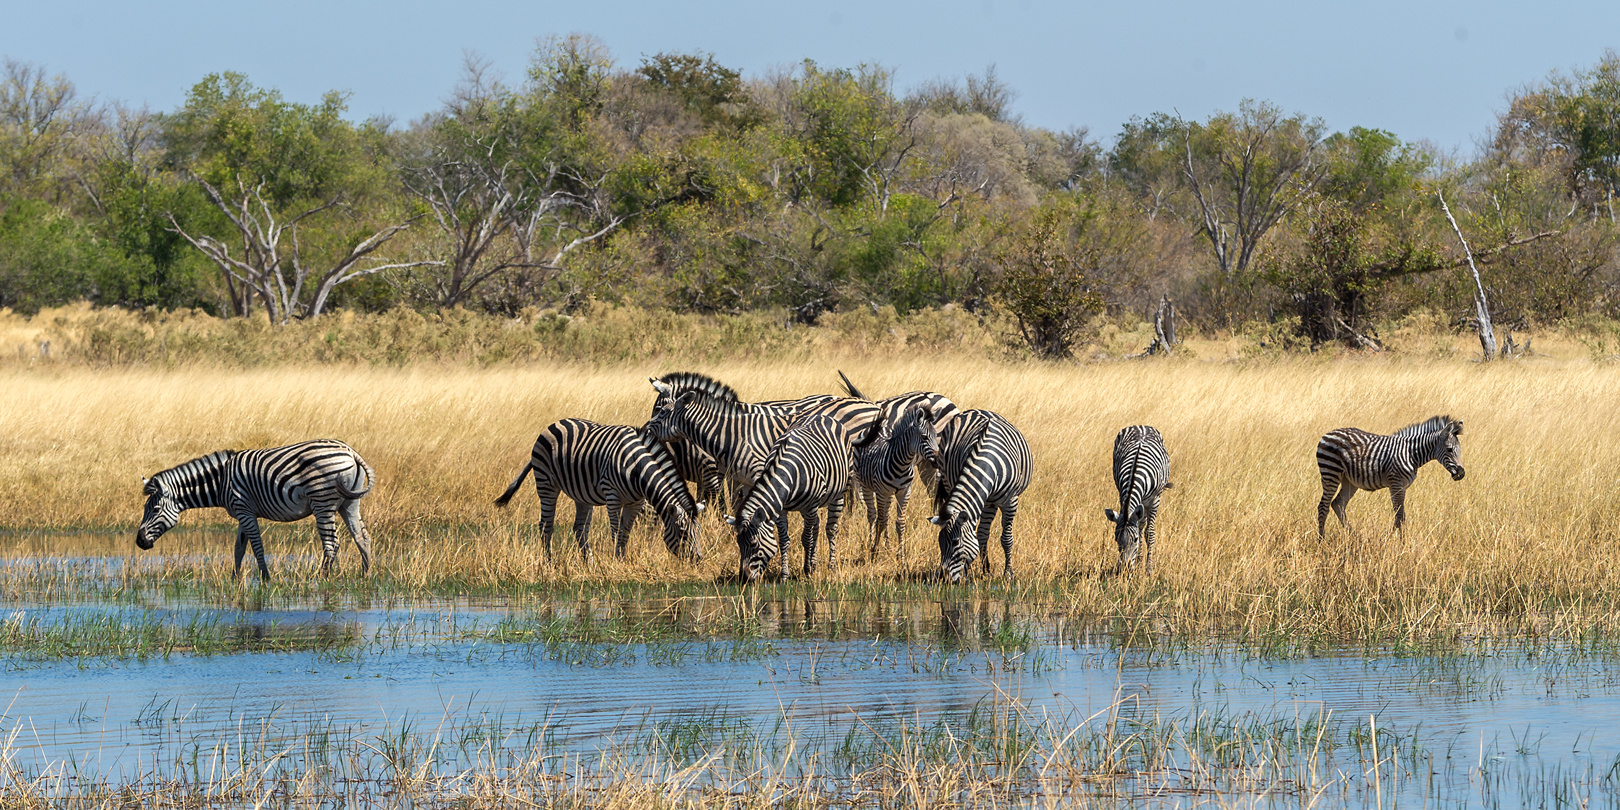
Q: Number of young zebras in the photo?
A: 2